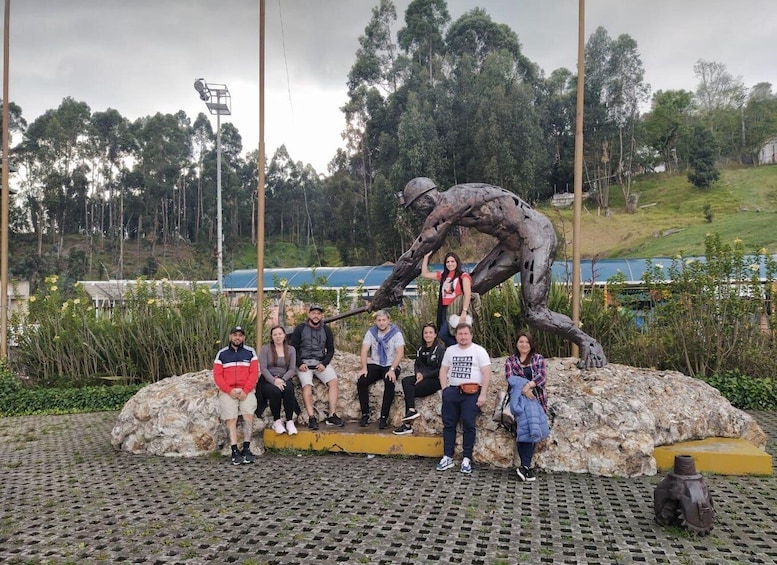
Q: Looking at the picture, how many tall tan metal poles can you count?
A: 3